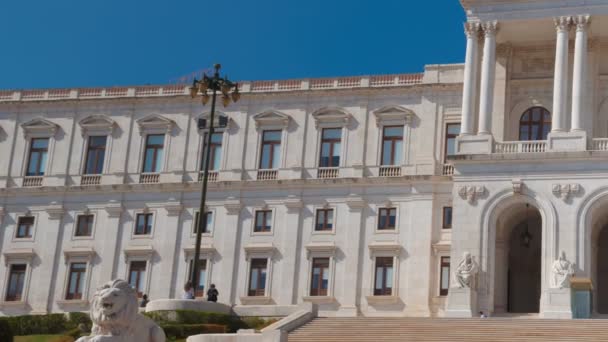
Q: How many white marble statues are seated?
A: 2